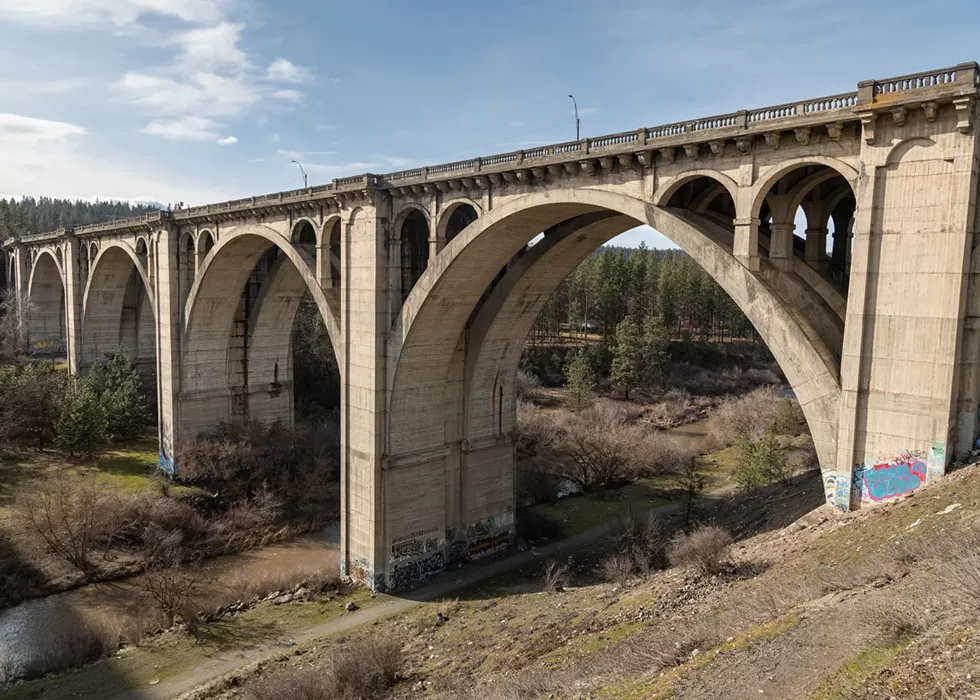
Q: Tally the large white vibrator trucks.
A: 0